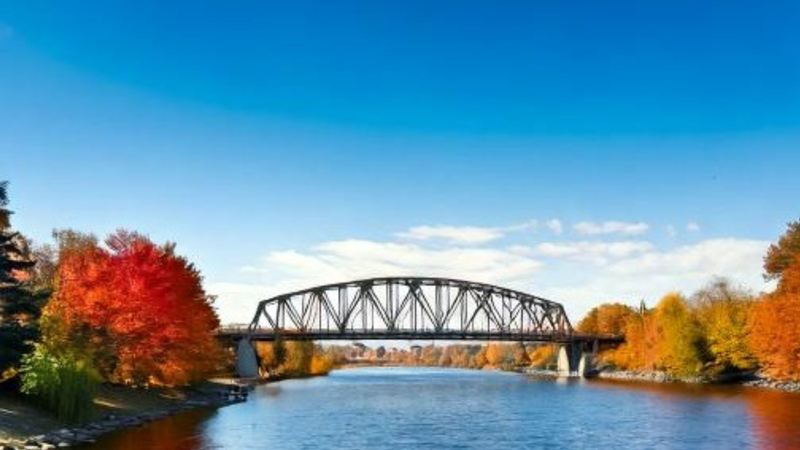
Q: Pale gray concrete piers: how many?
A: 2